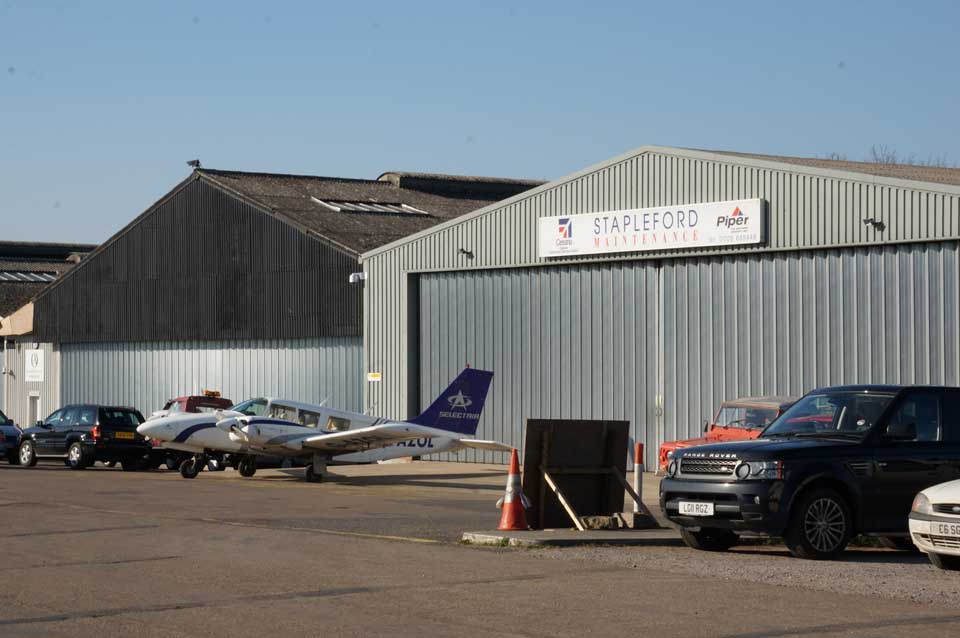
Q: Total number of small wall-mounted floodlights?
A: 2